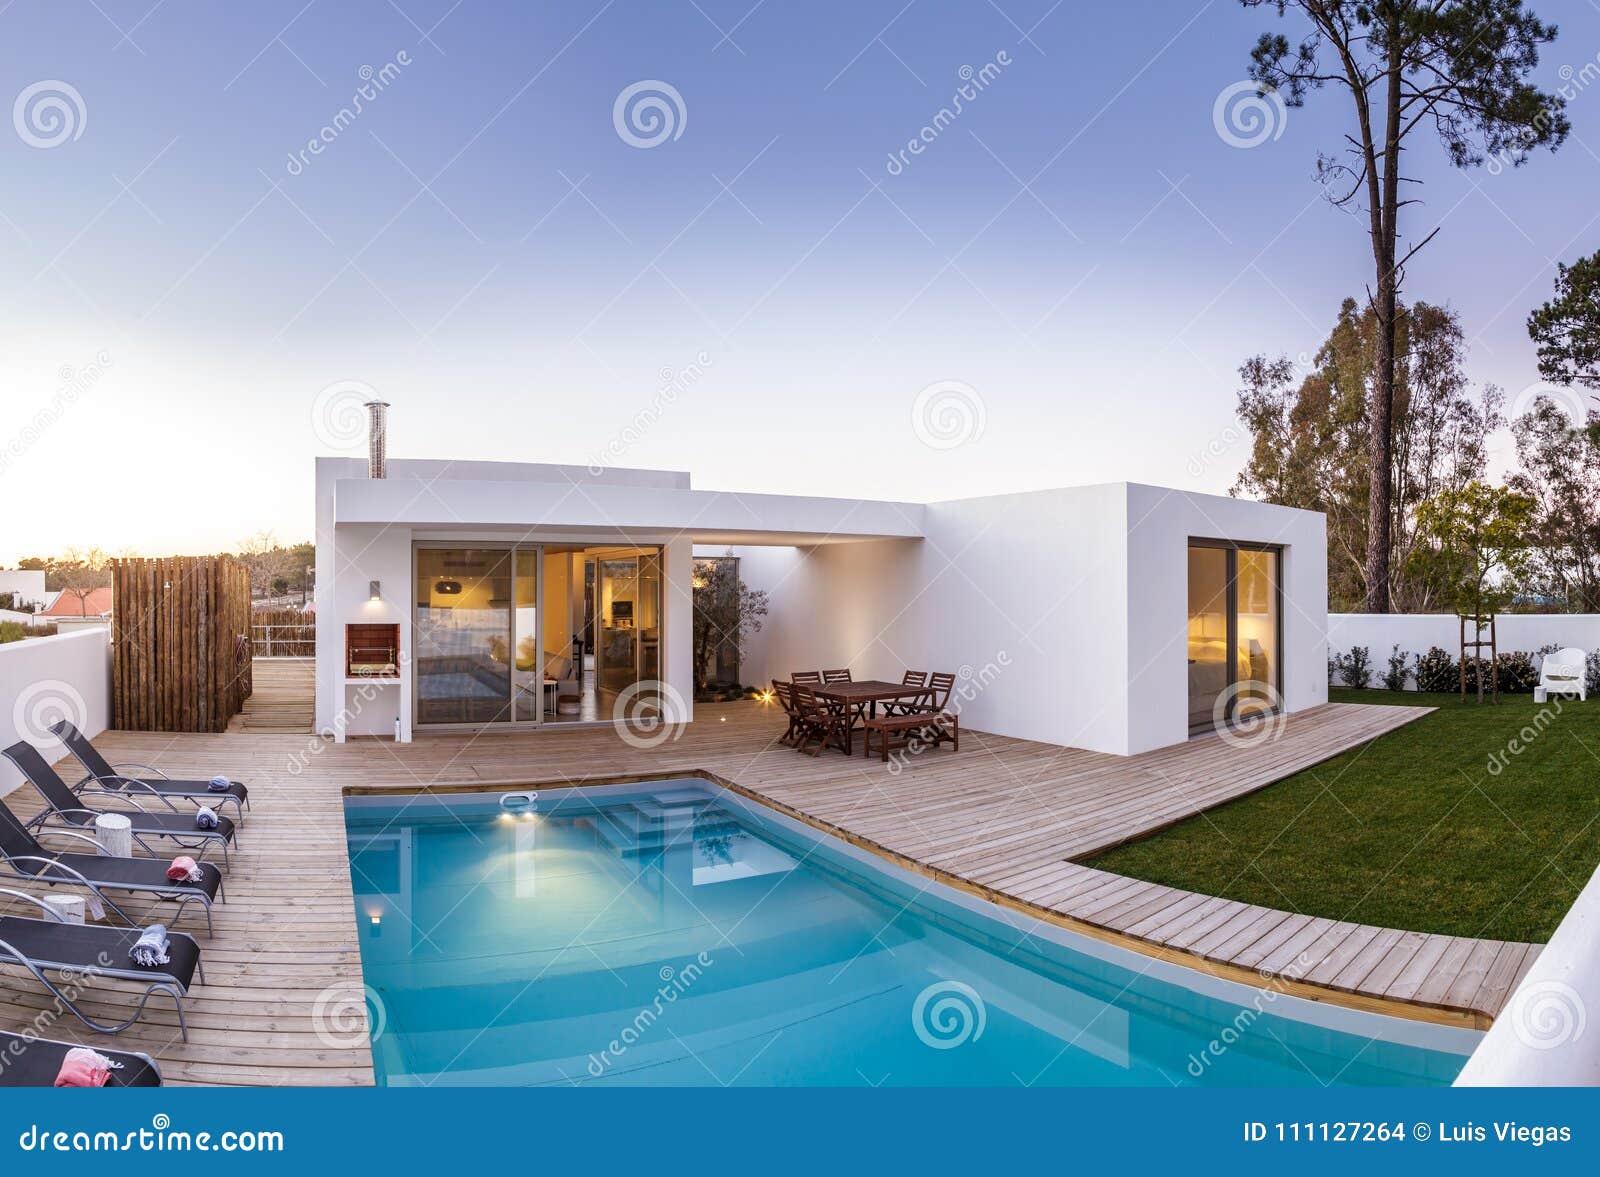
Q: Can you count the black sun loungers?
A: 5